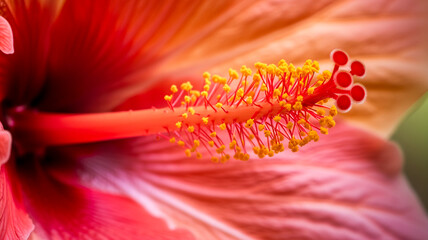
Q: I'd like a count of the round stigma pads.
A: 5